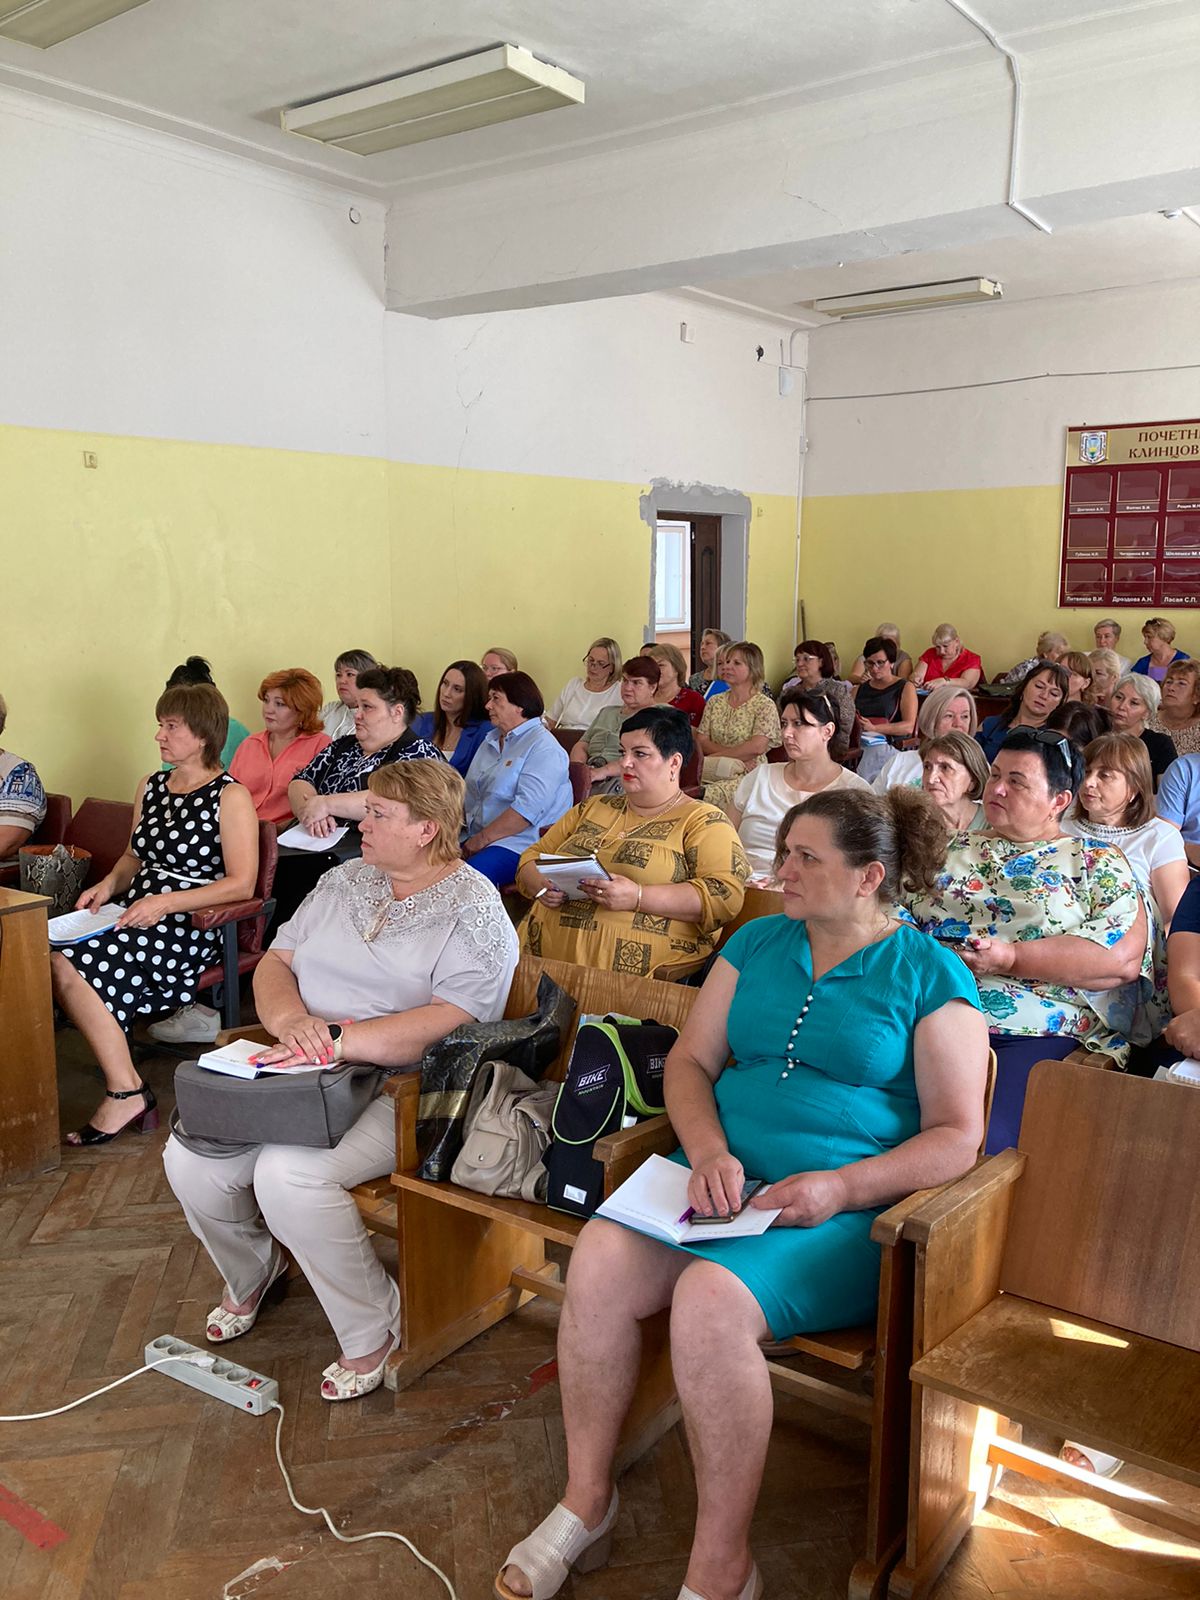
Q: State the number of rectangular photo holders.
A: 9